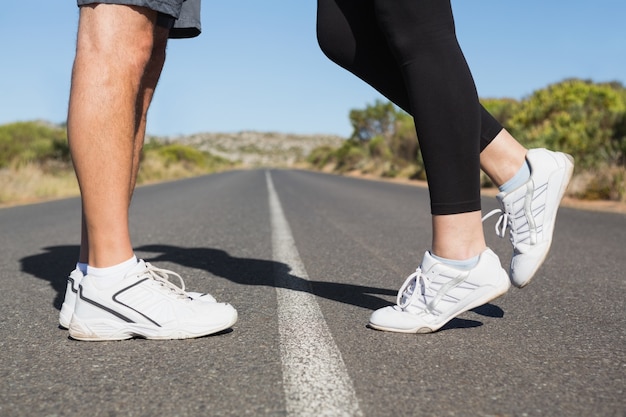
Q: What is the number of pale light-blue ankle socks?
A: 2